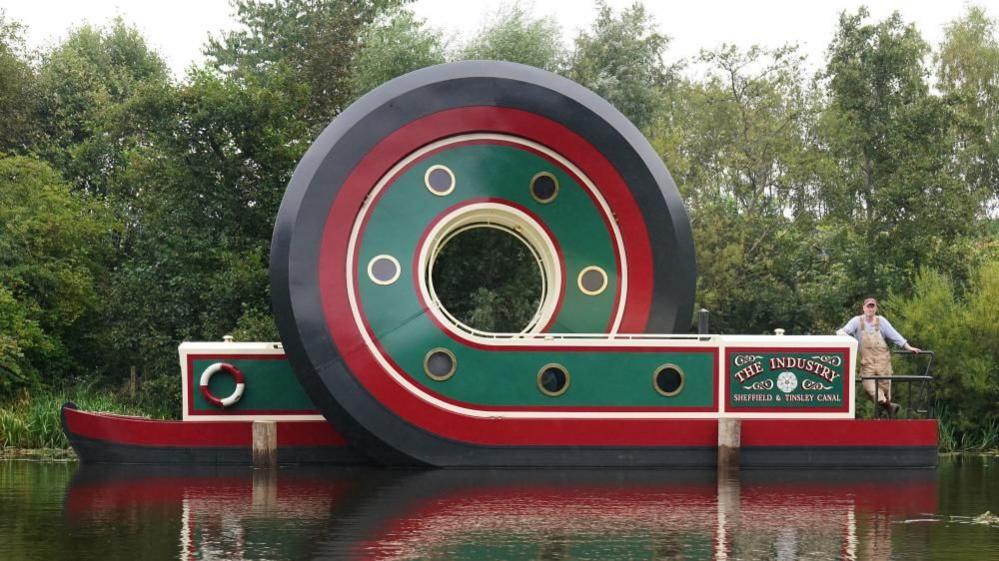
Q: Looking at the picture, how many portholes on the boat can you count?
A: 7